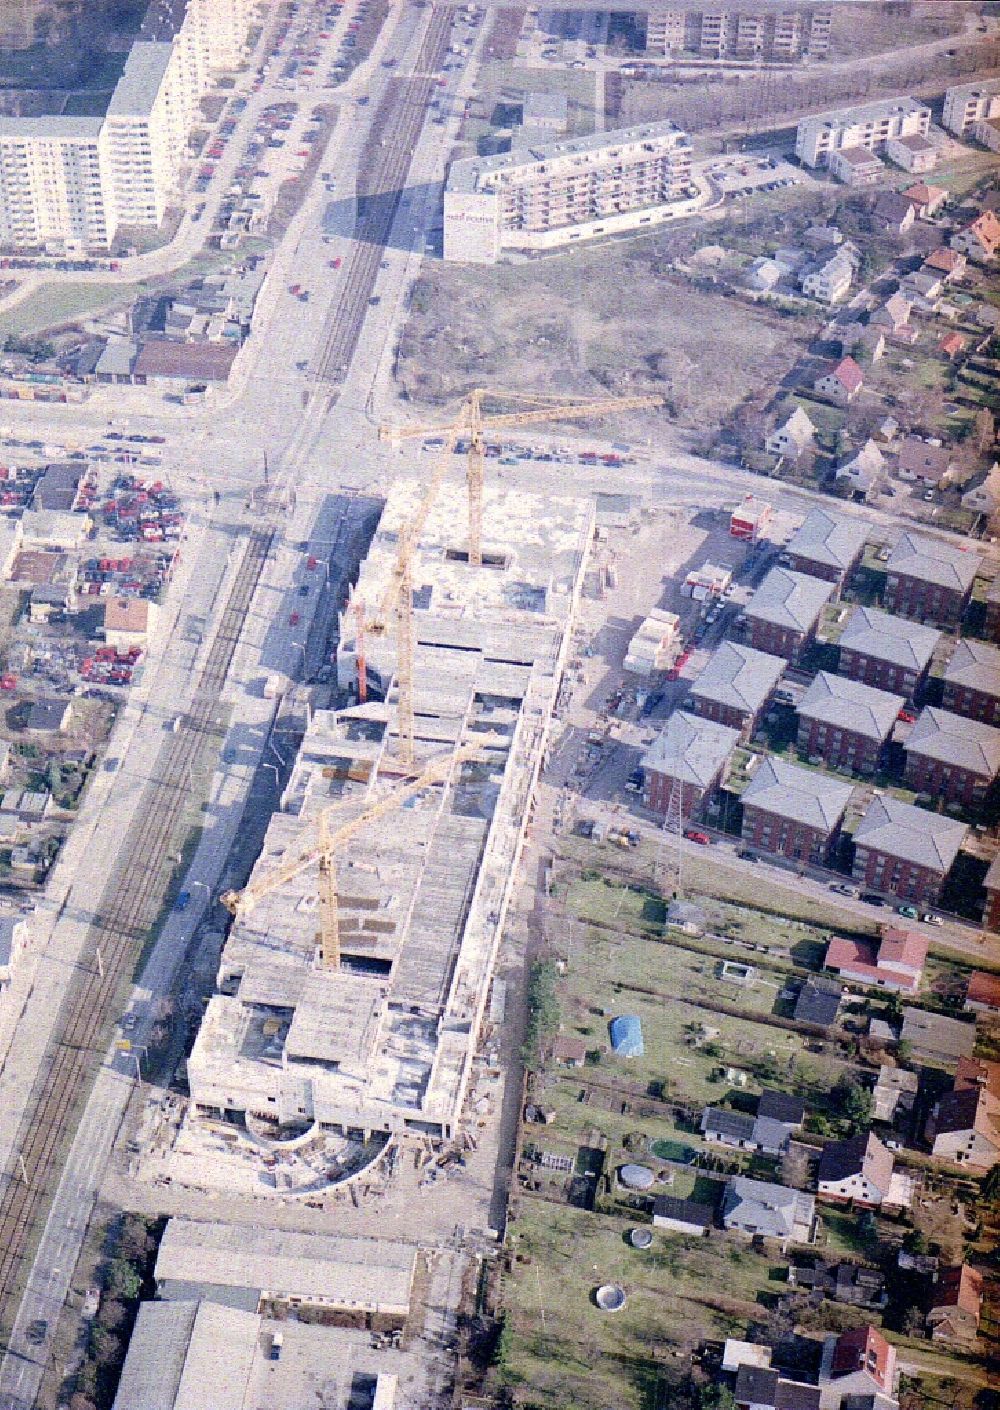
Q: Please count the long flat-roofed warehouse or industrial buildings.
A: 2